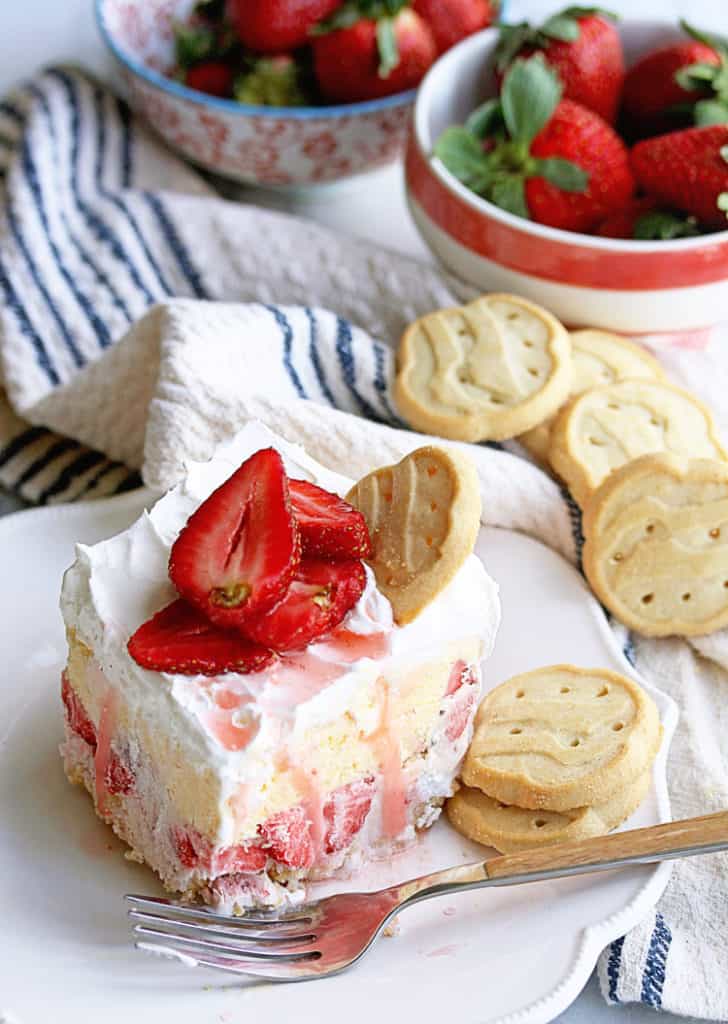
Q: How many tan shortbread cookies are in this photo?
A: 7